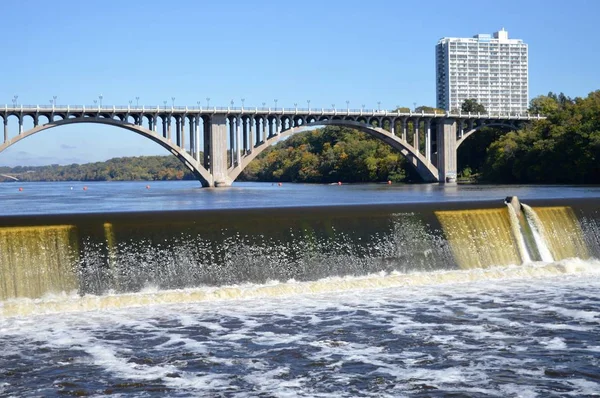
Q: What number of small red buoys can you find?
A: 6